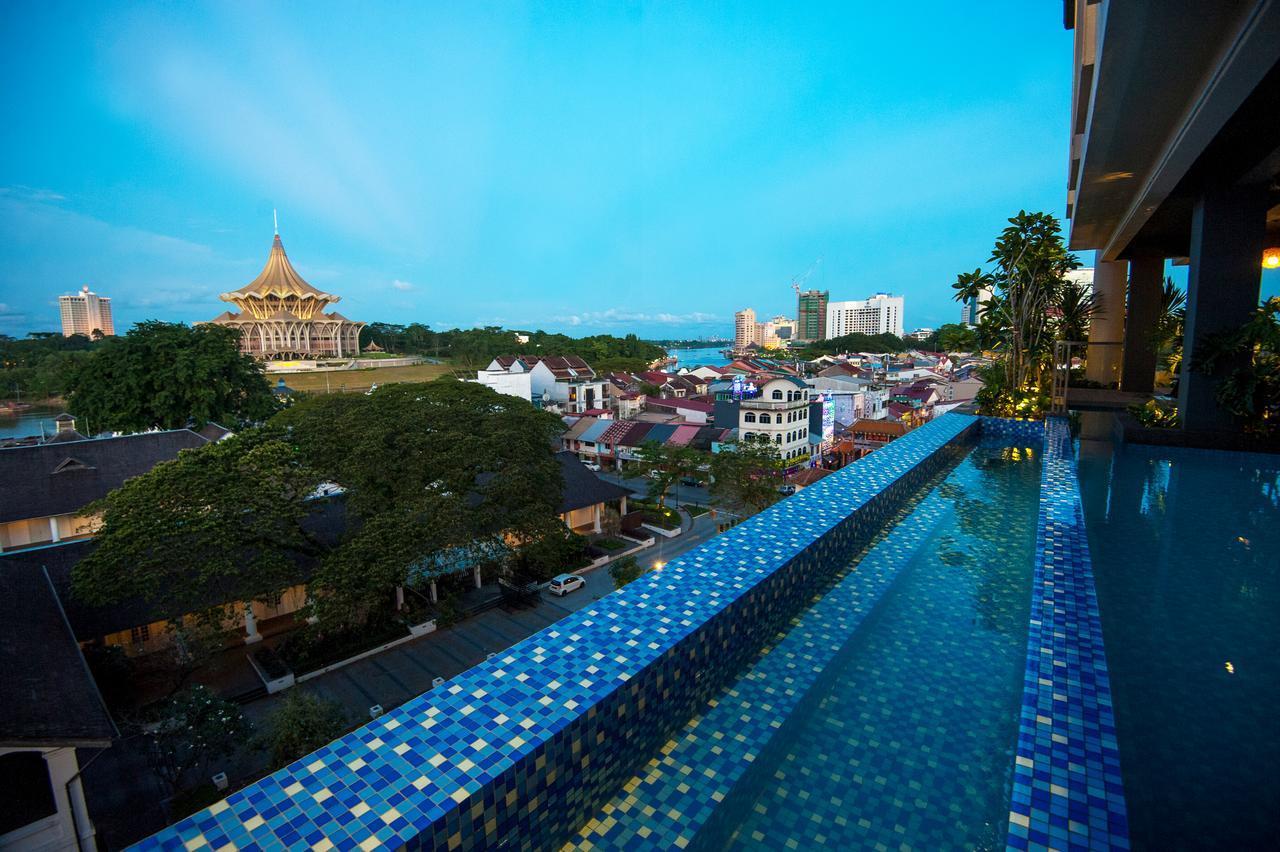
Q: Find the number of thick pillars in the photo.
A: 3